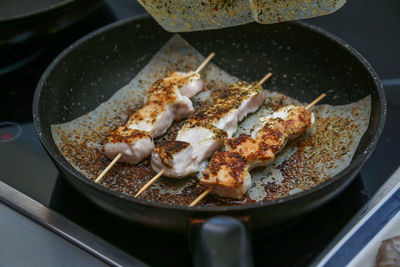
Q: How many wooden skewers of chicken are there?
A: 3